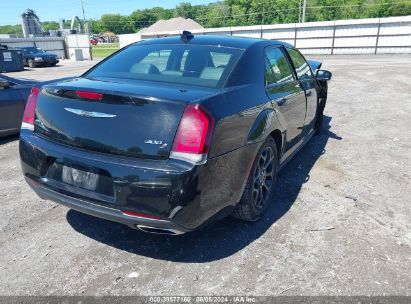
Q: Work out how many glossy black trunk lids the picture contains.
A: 1